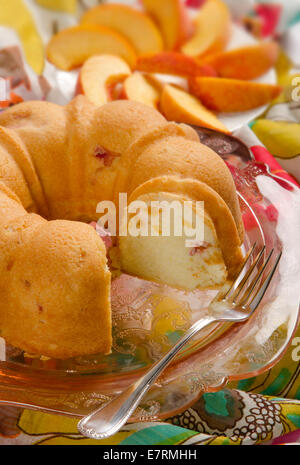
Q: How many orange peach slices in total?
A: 10